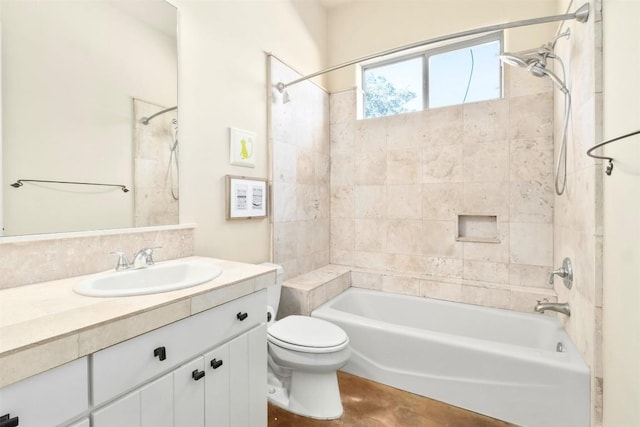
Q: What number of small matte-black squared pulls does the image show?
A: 5